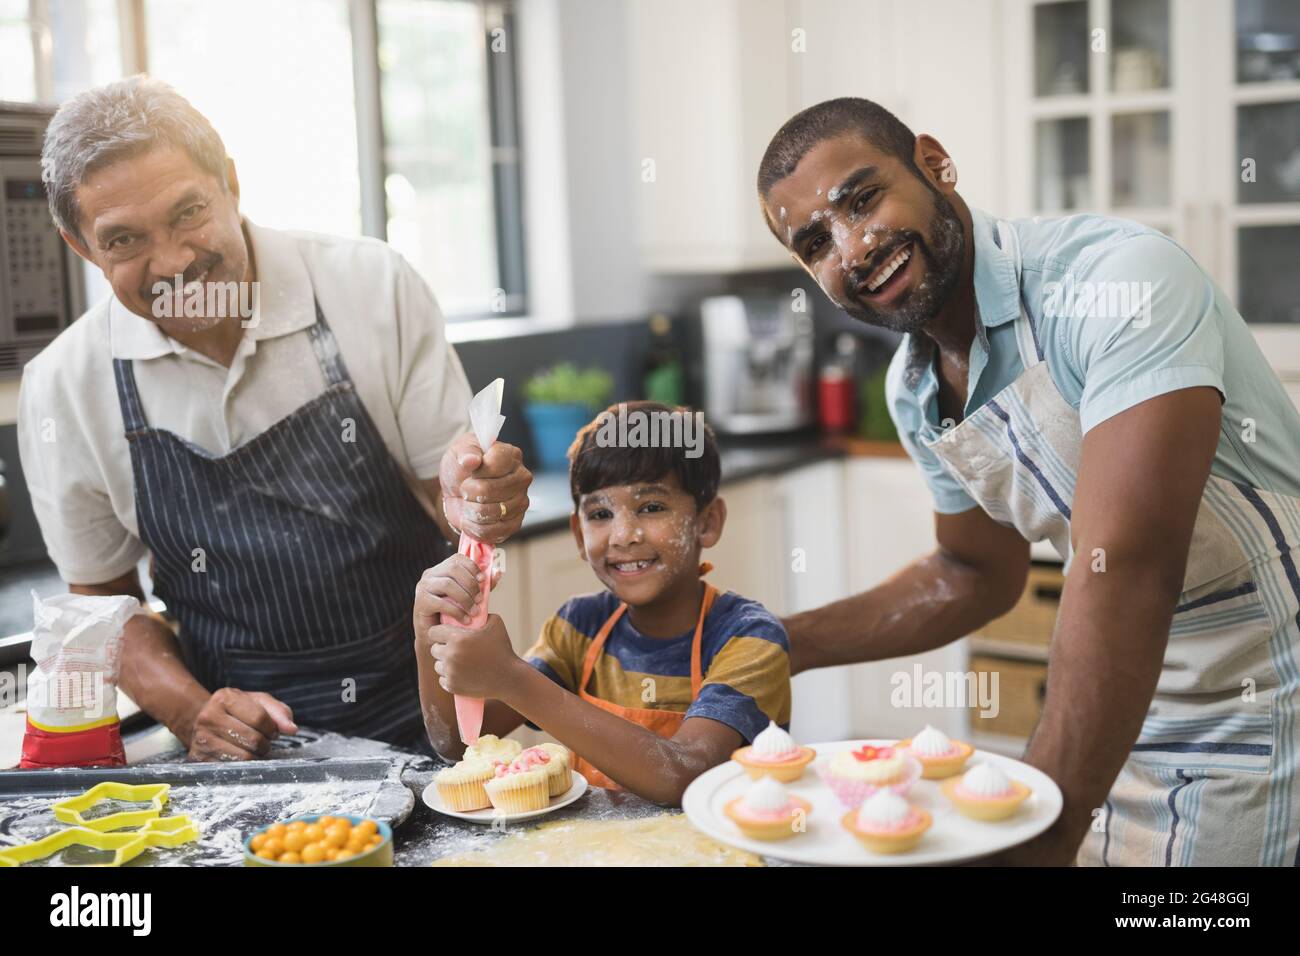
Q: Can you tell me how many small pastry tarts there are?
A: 5